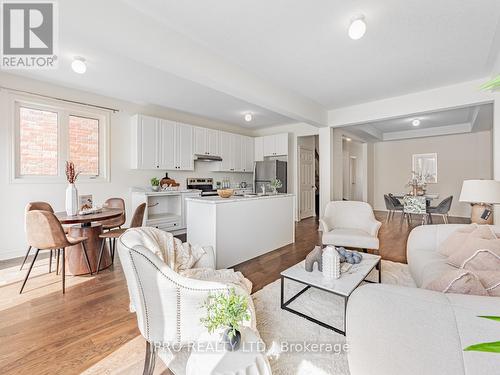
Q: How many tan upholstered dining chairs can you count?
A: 4